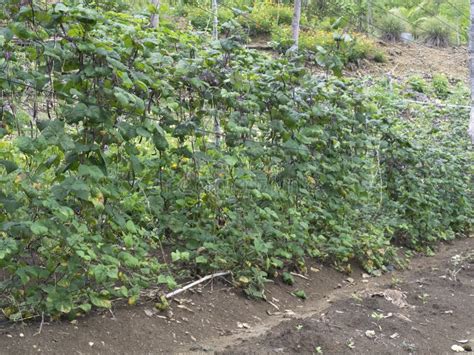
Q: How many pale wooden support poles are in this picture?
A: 4